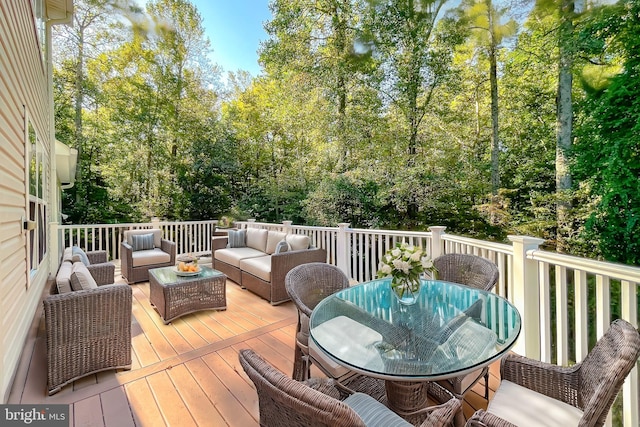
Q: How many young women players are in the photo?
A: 0